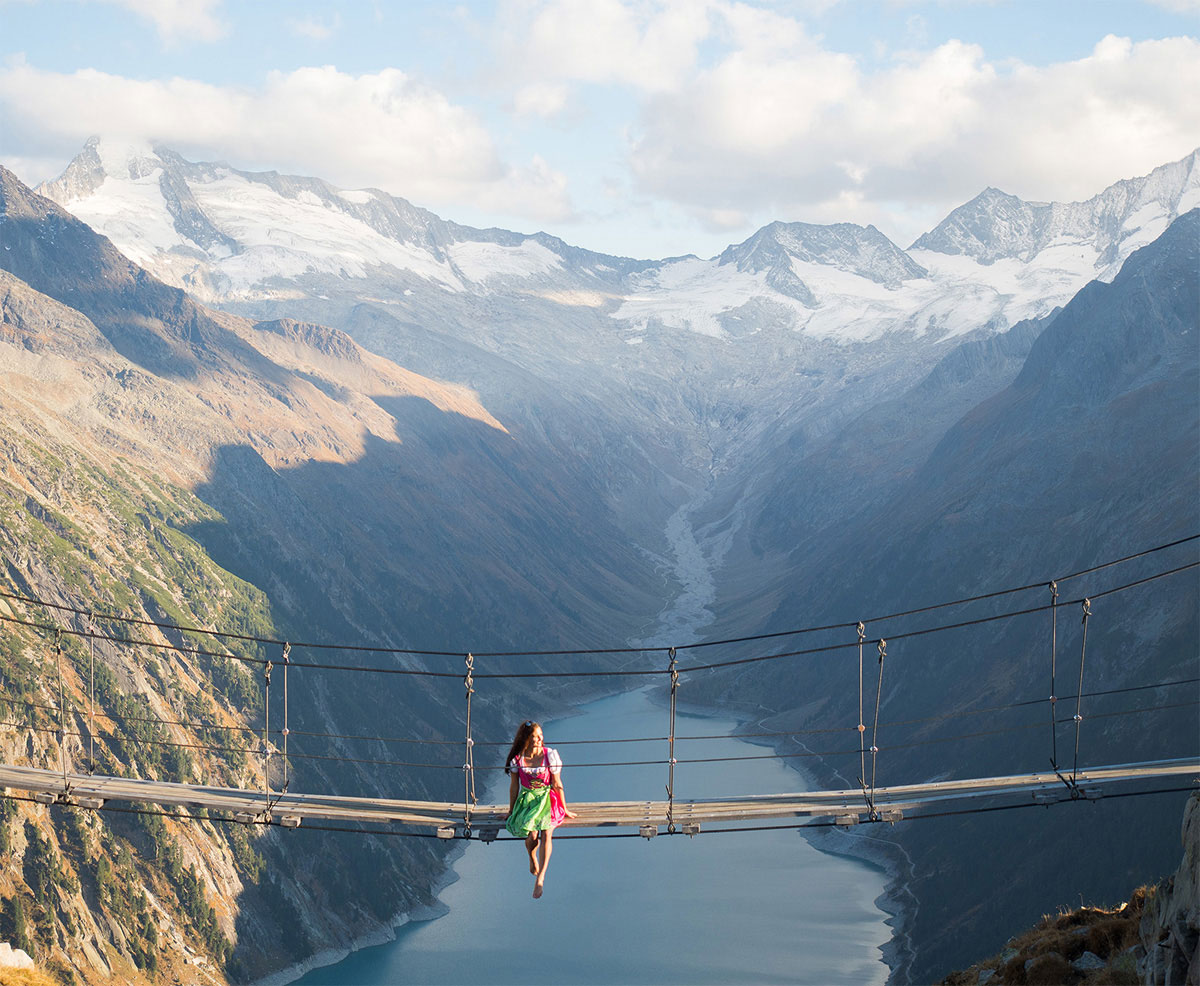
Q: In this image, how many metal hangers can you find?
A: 12